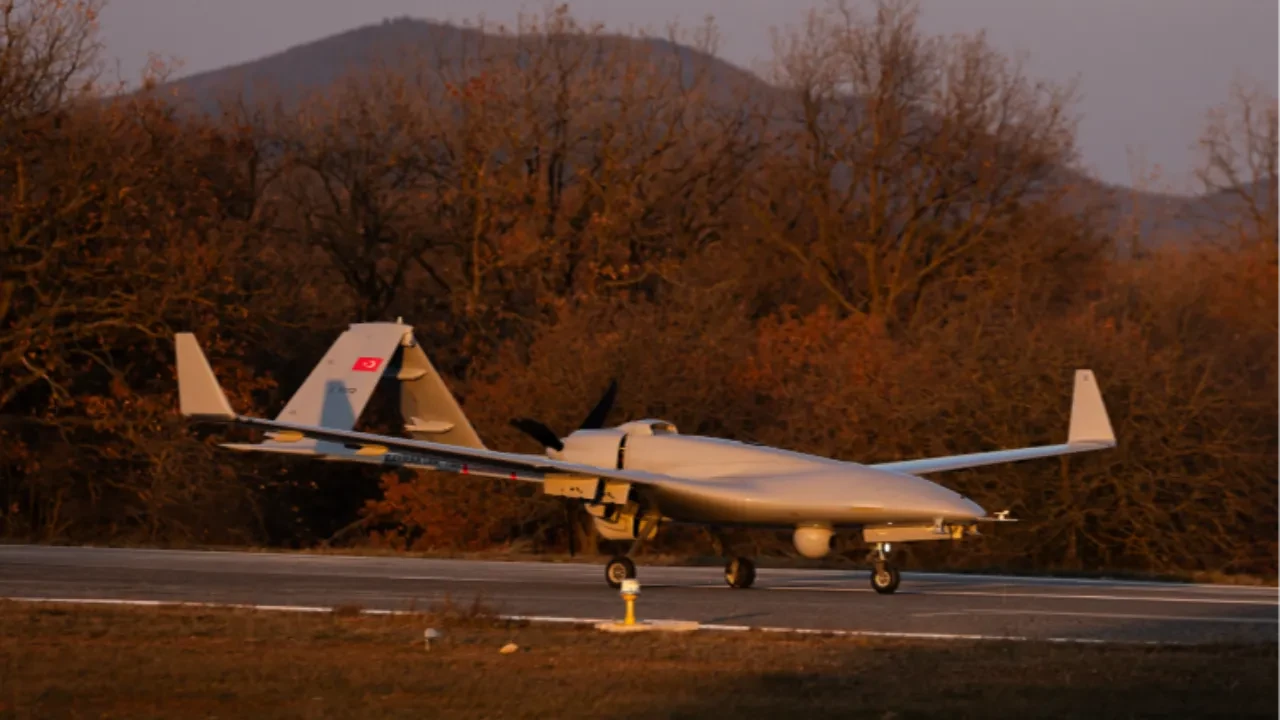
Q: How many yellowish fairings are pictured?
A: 2